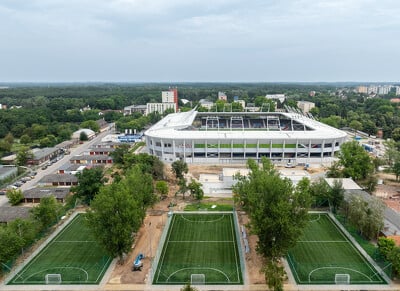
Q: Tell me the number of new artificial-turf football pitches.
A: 3